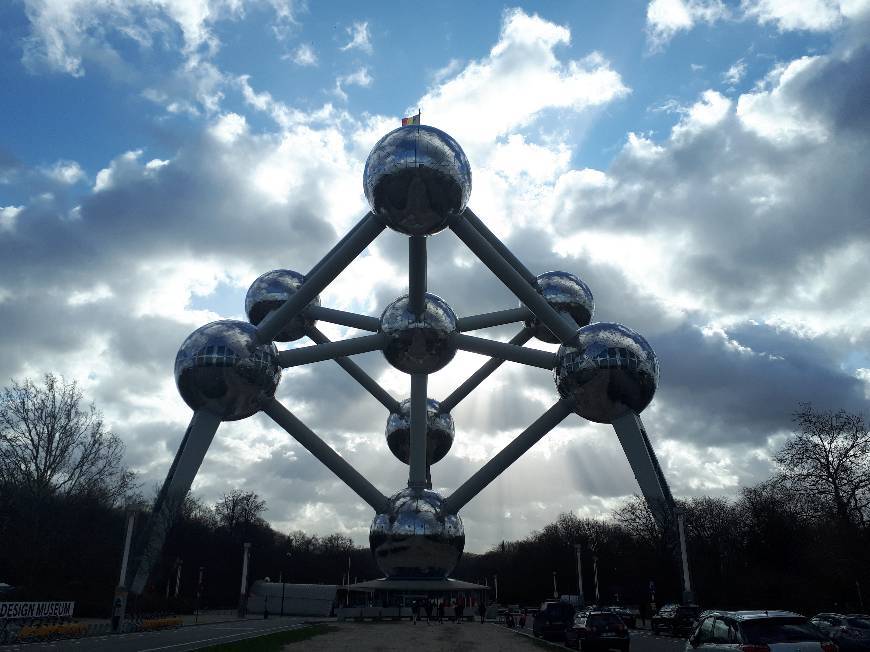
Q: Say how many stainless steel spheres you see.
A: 8